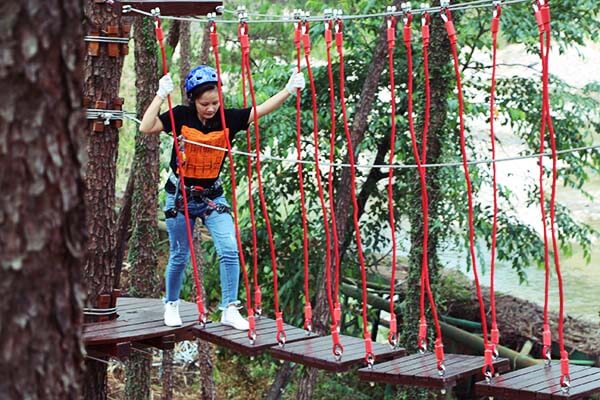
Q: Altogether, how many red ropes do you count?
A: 15